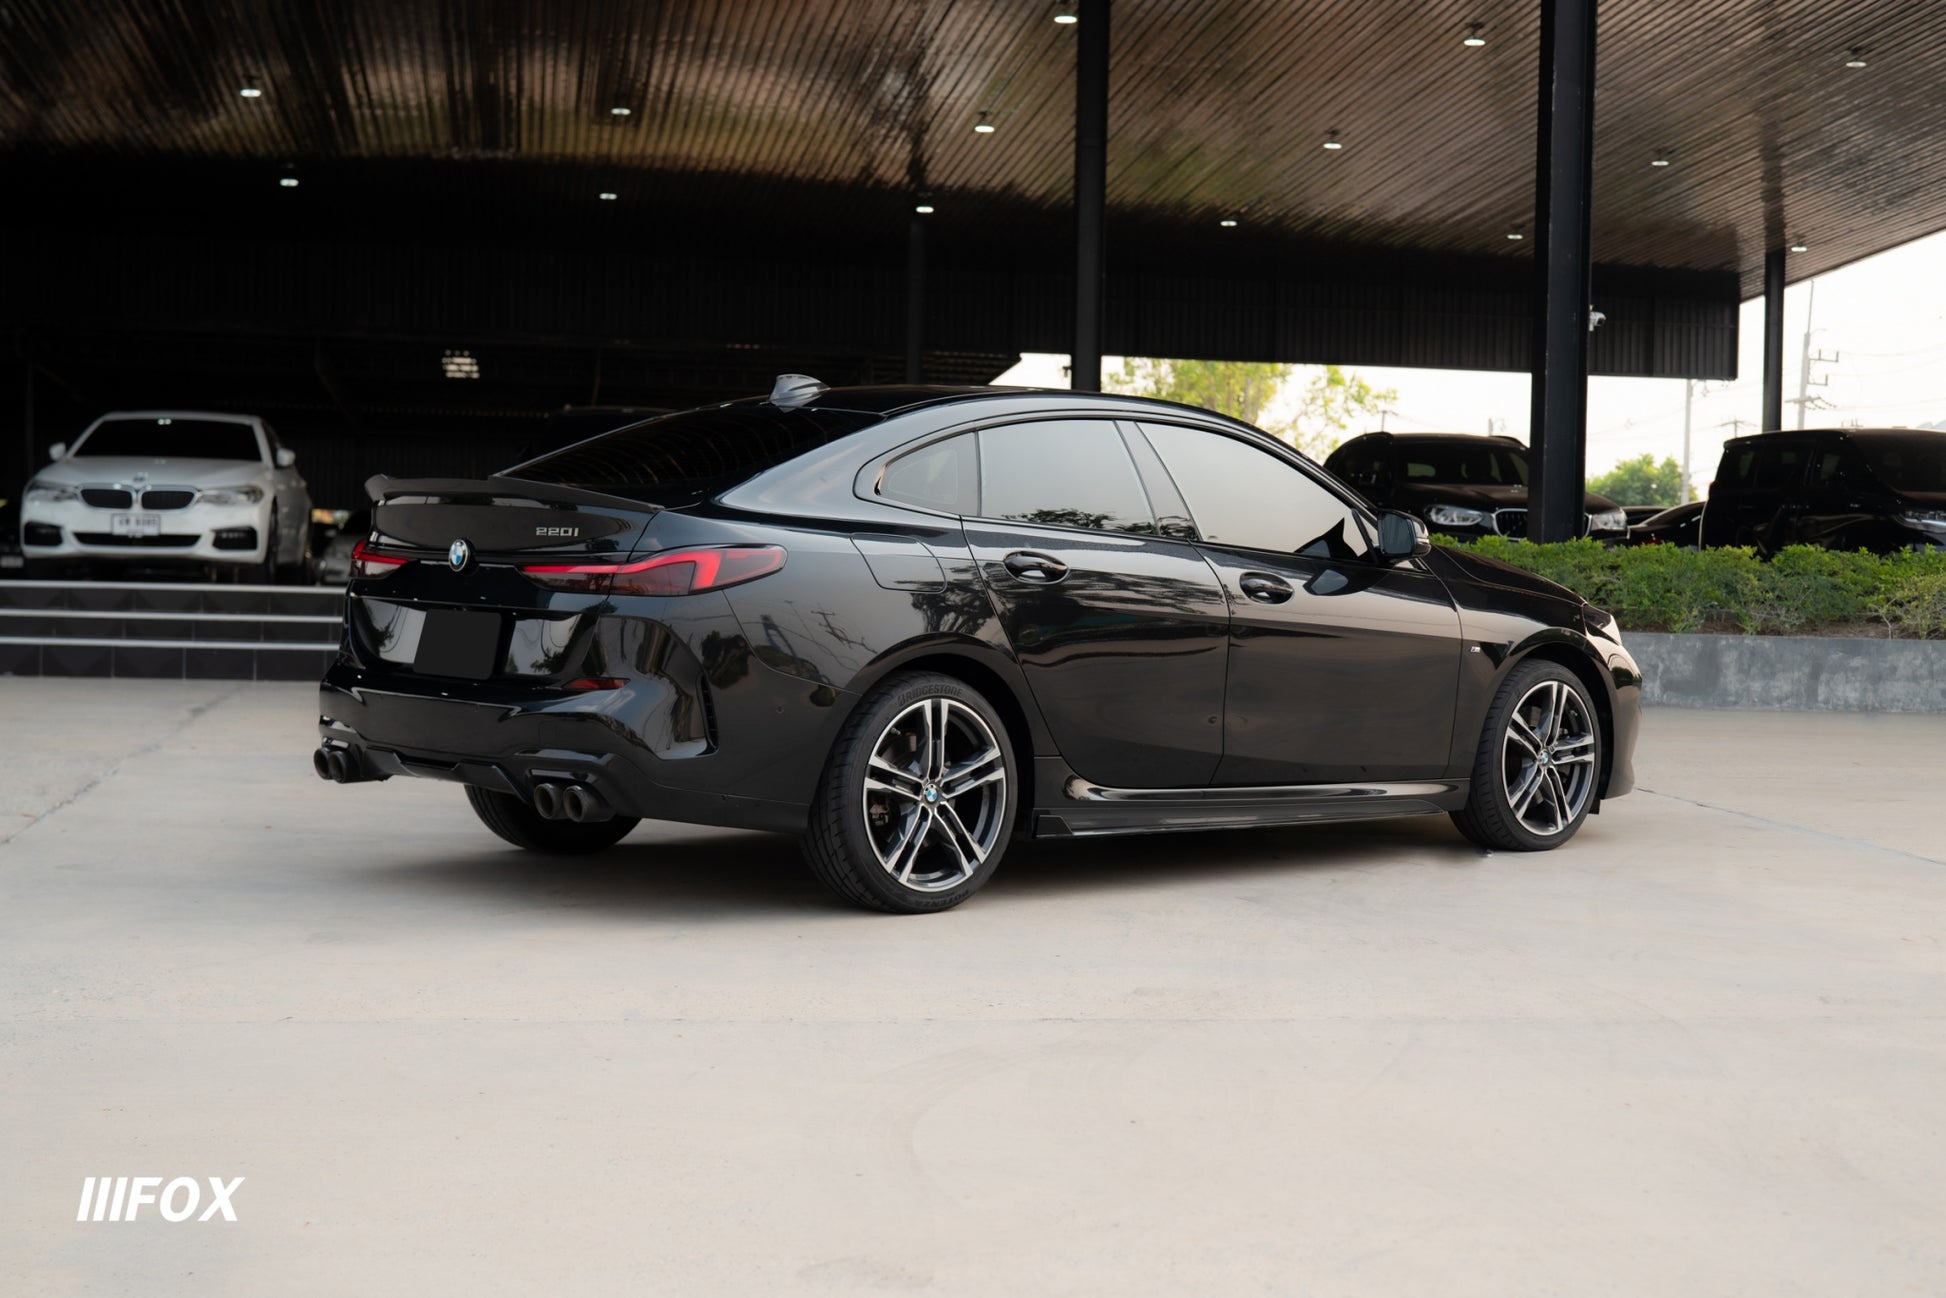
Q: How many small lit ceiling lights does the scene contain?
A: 14